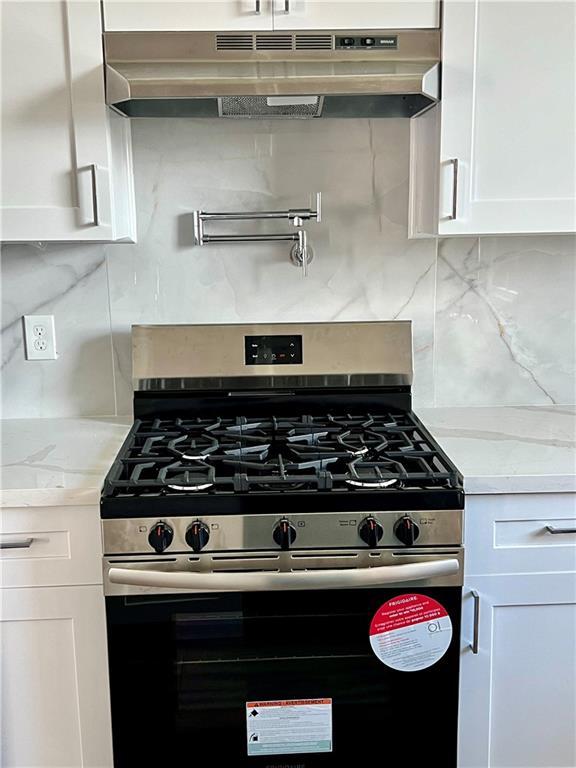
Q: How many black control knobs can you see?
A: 5